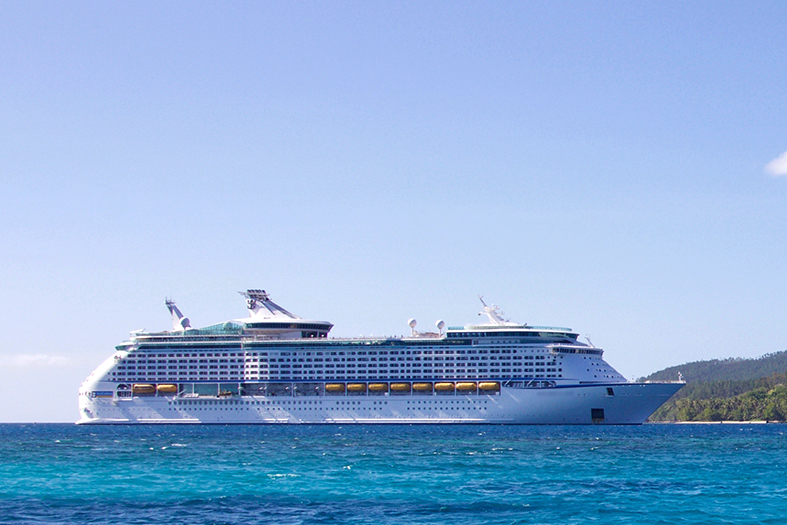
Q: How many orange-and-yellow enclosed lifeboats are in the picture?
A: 10